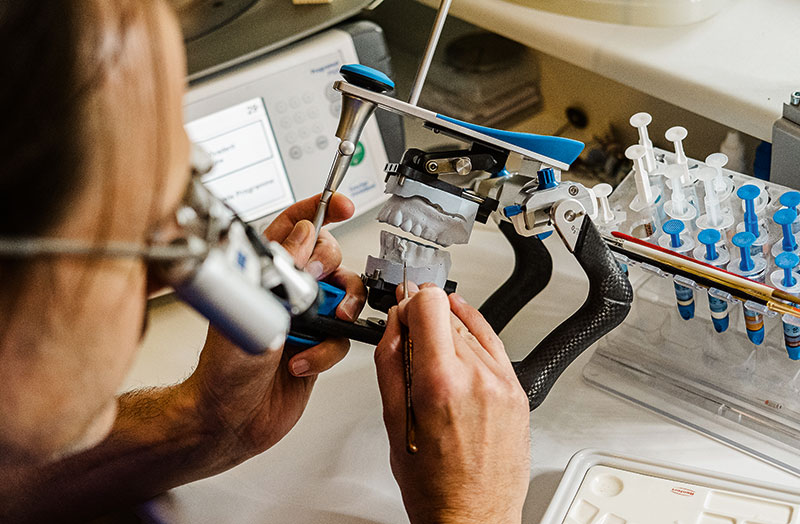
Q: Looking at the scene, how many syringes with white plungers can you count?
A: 7